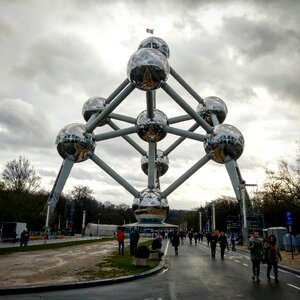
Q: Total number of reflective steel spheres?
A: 9